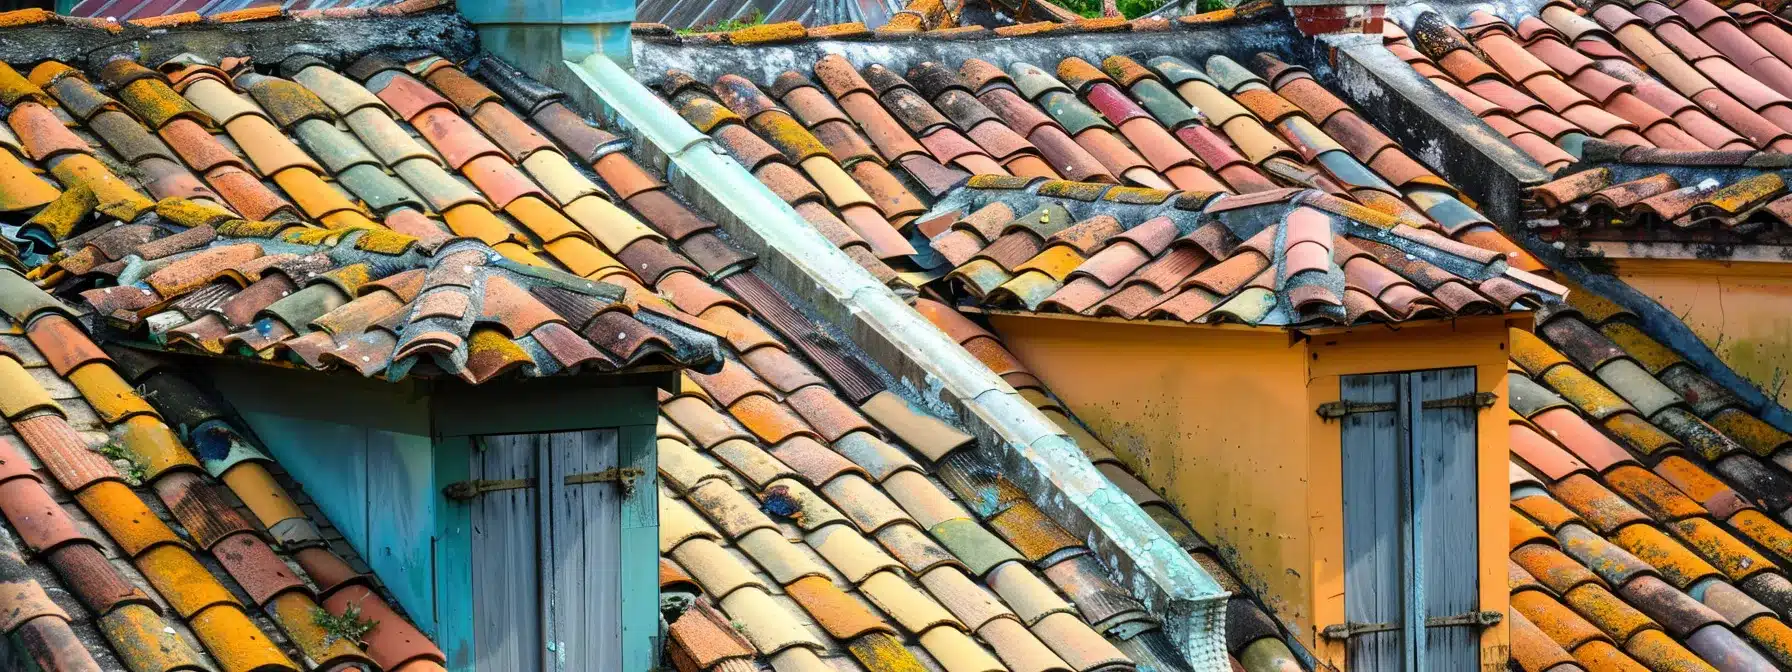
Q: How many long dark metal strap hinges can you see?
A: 6